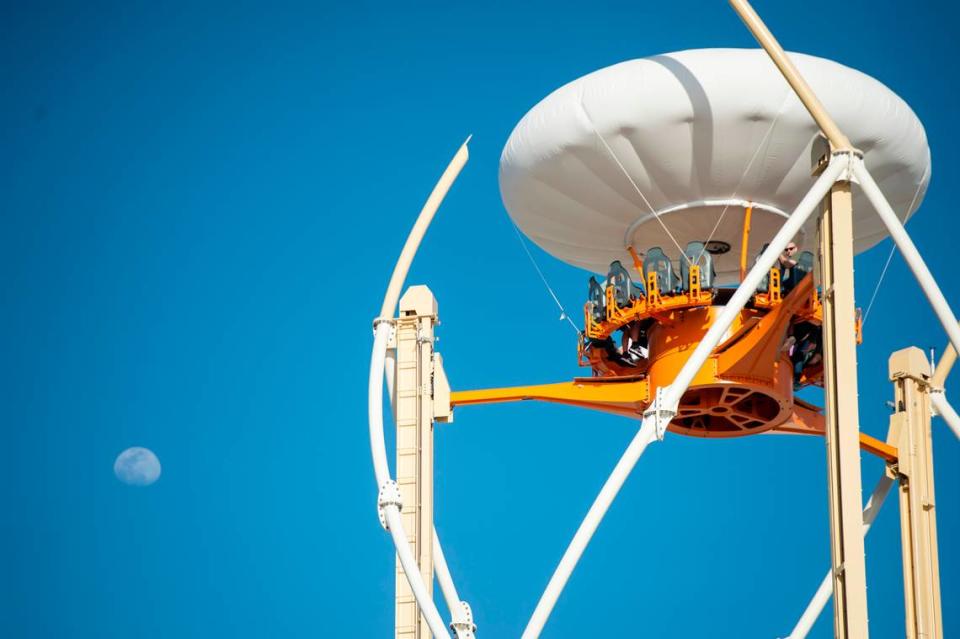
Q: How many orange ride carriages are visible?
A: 1